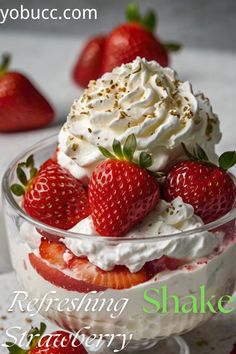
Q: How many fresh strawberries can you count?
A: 7